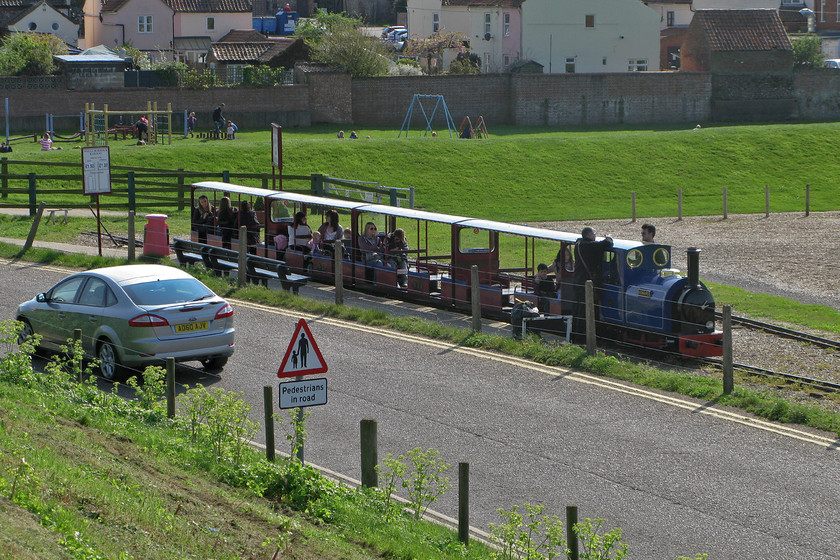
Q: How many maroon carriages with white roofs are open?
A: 4